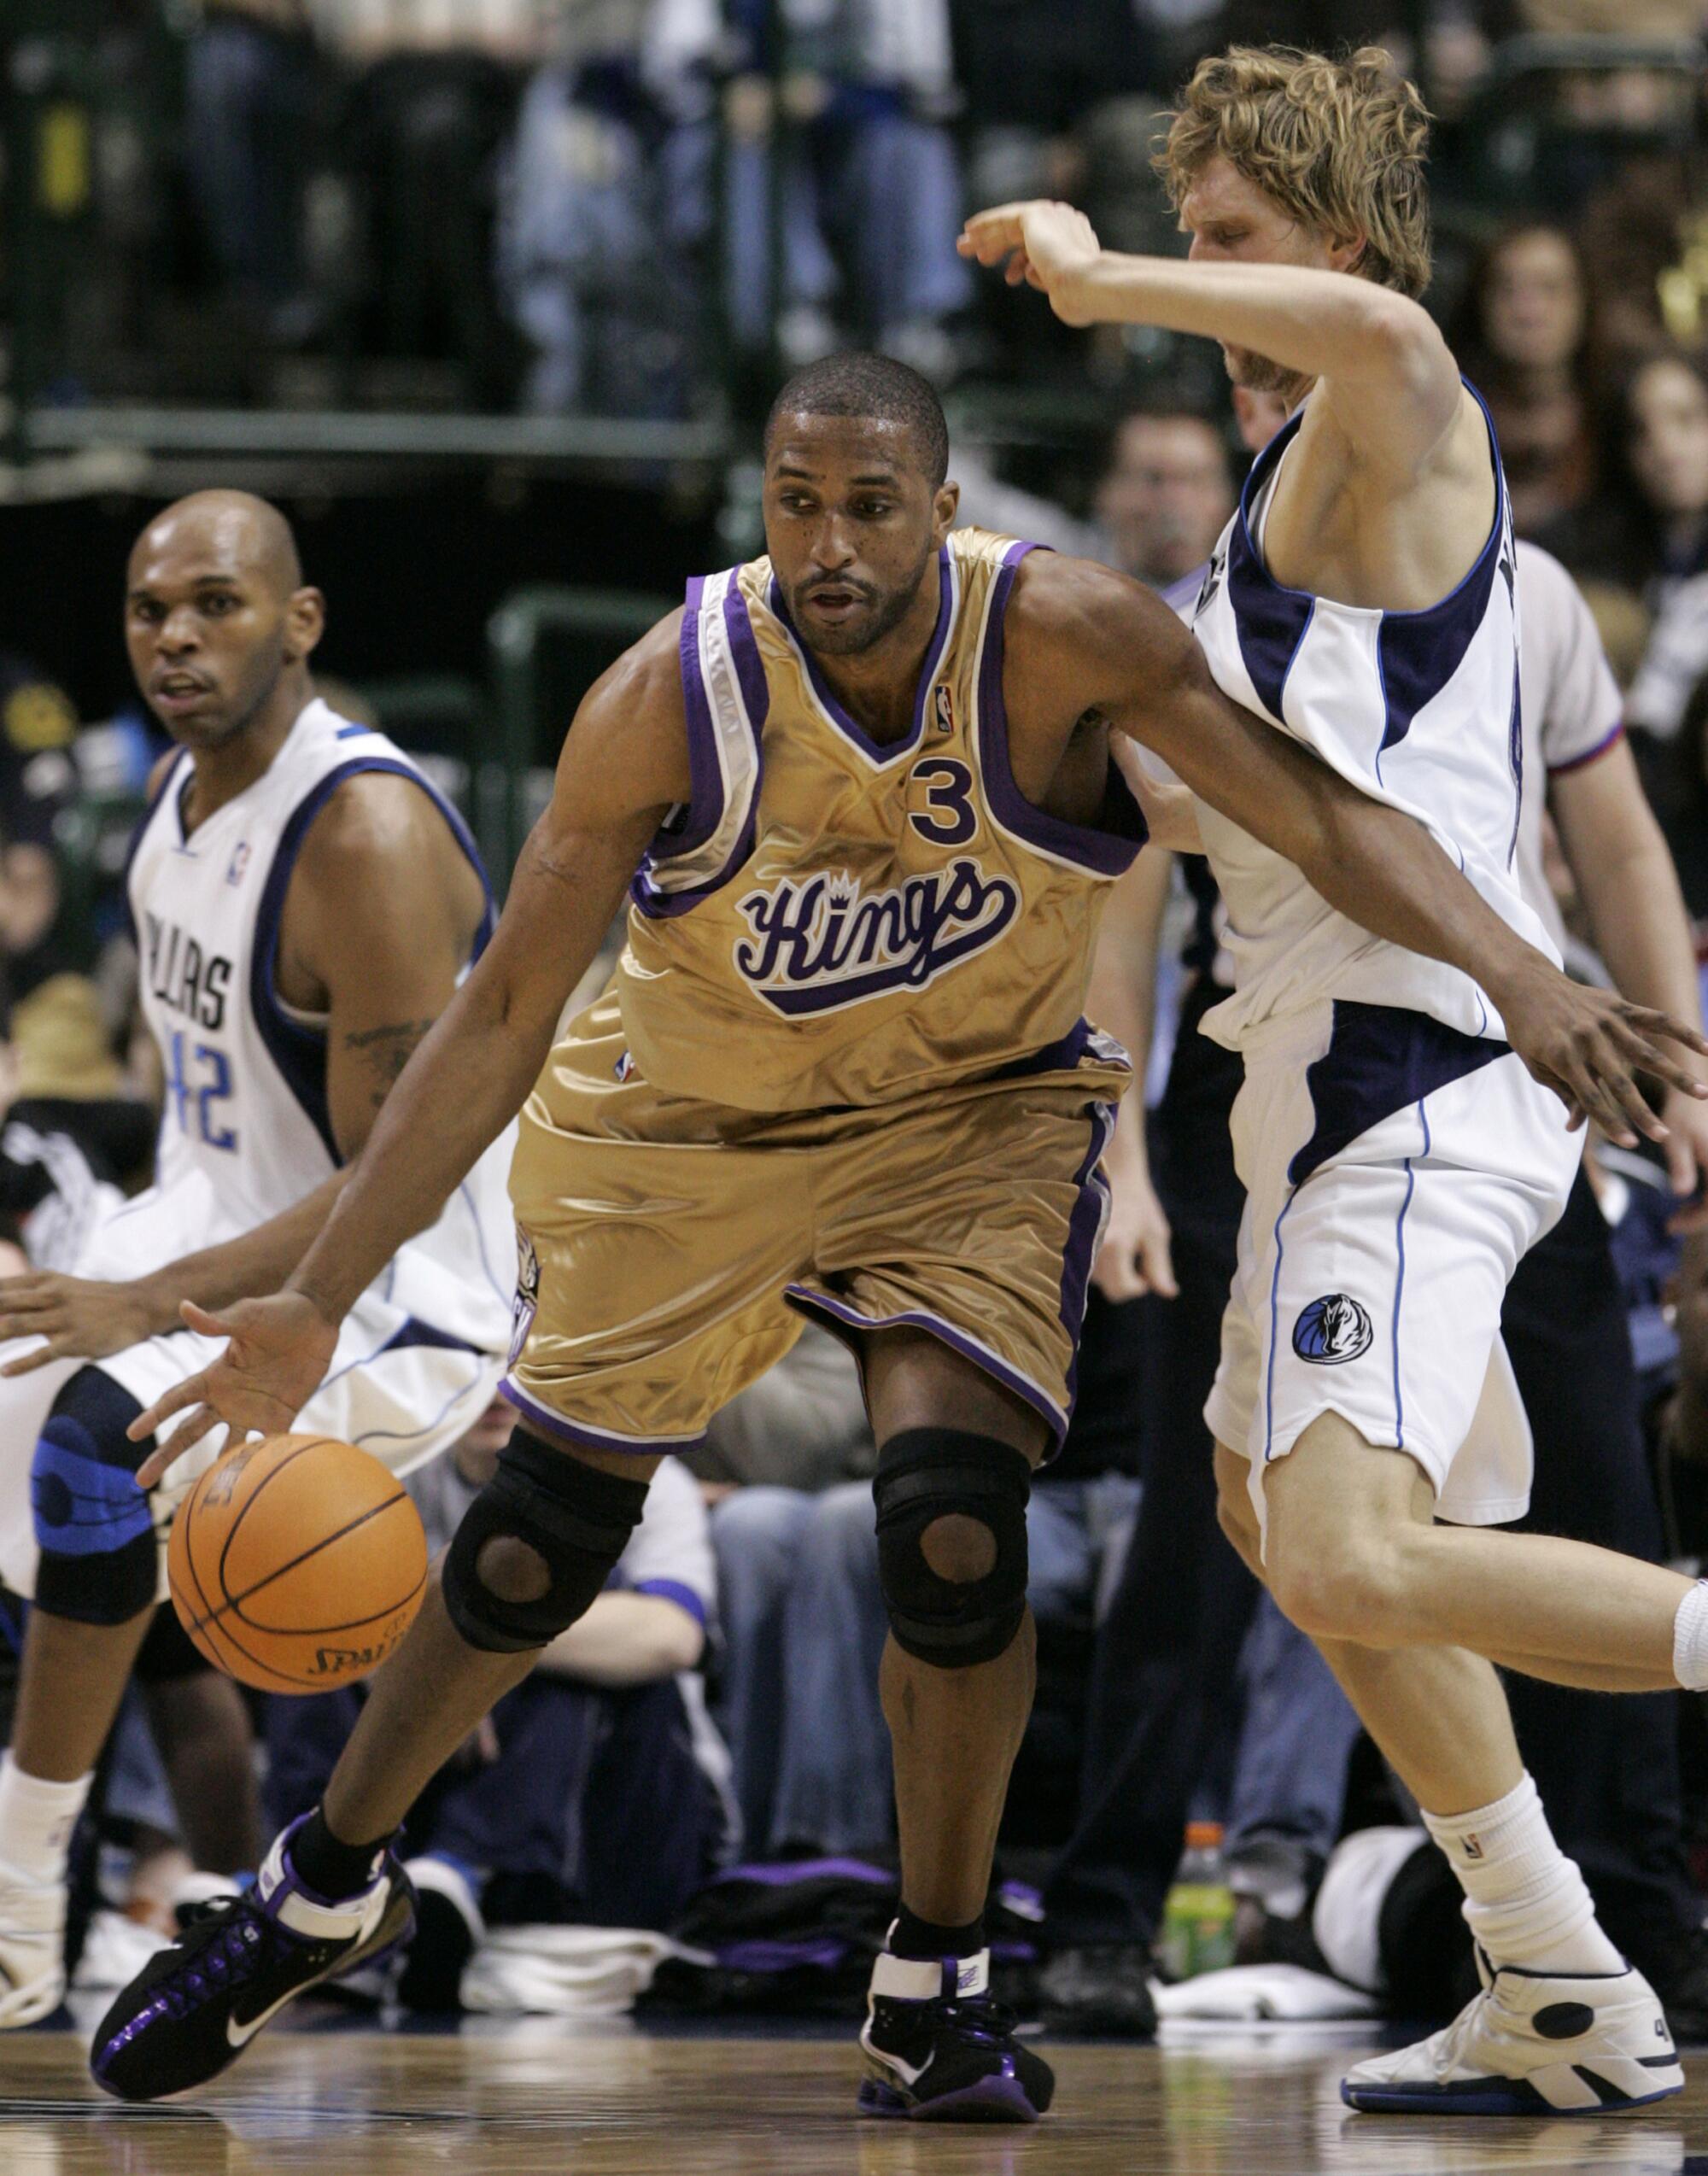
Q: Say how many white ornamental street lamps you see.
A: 0